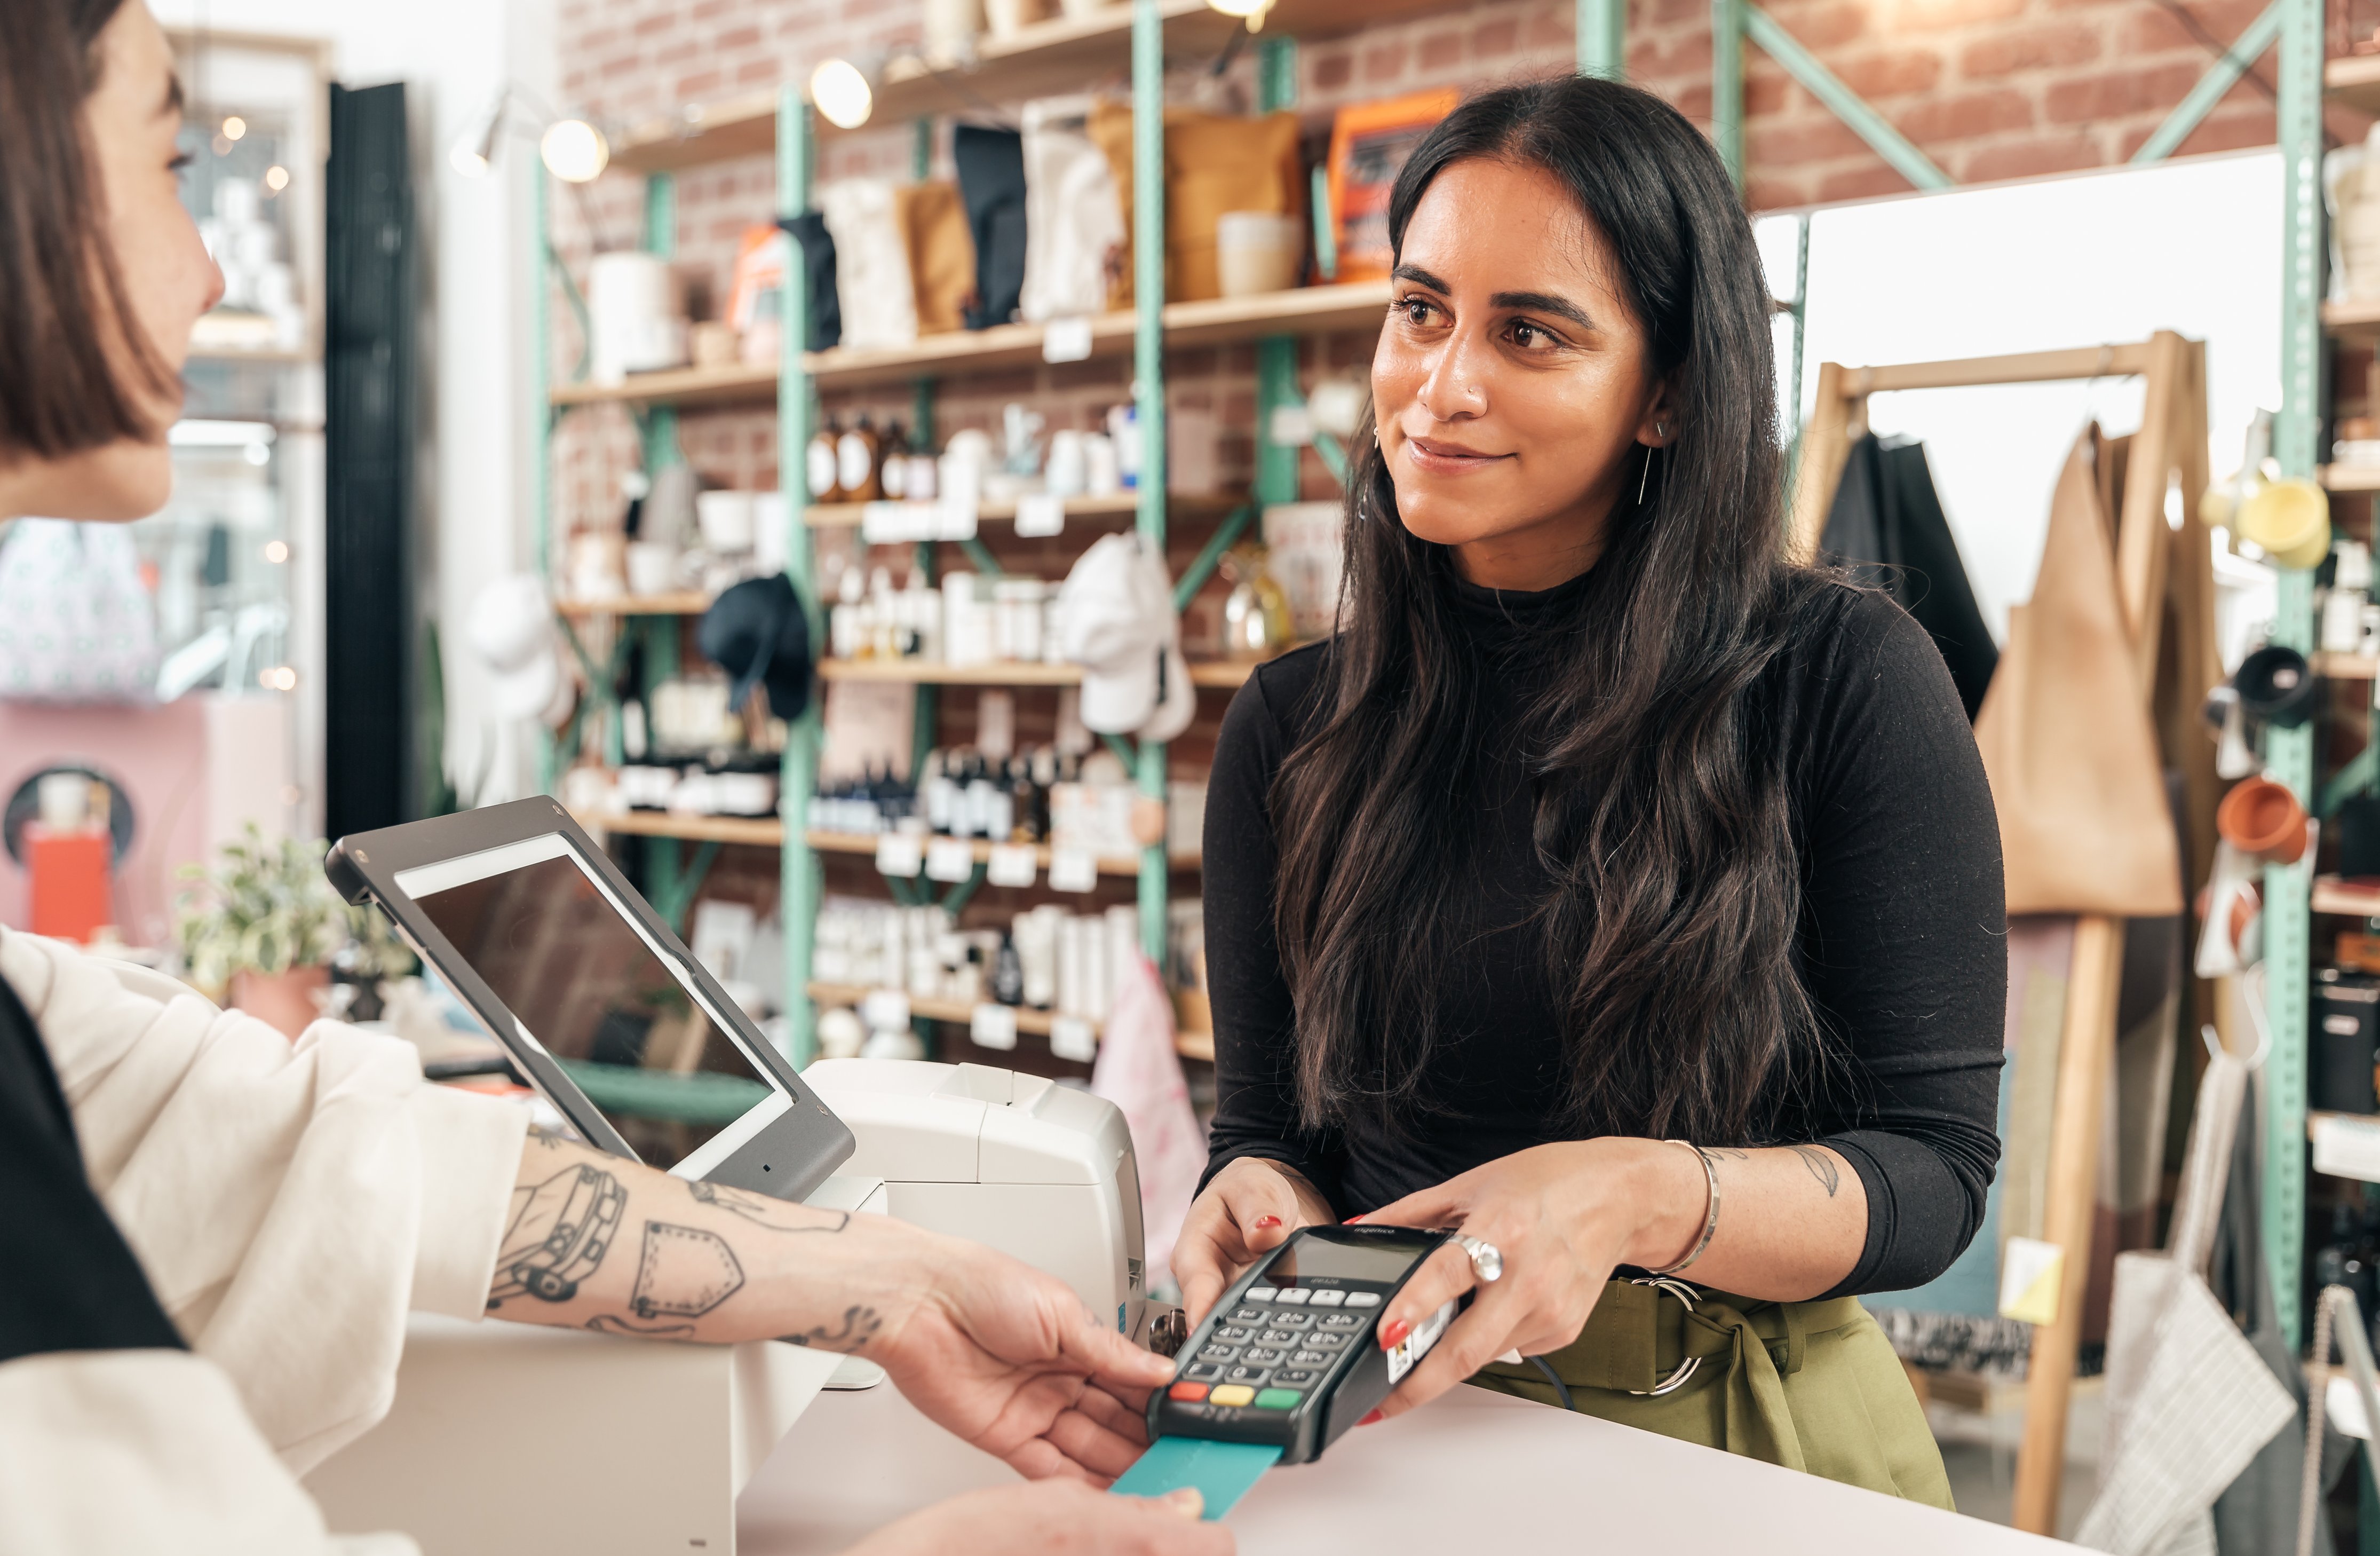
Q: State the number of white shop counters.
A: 1